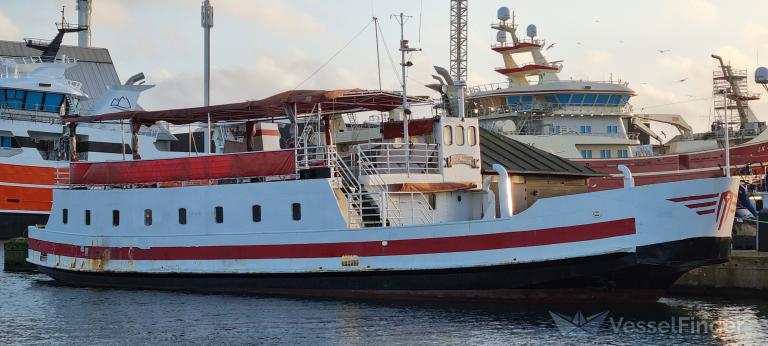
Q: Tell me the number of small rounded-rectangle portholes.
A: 8